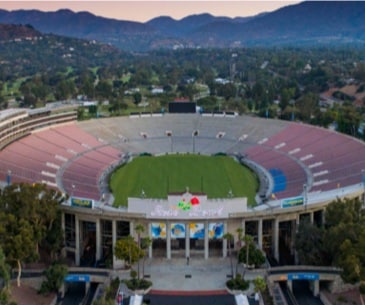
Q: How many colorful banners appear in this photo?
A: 4